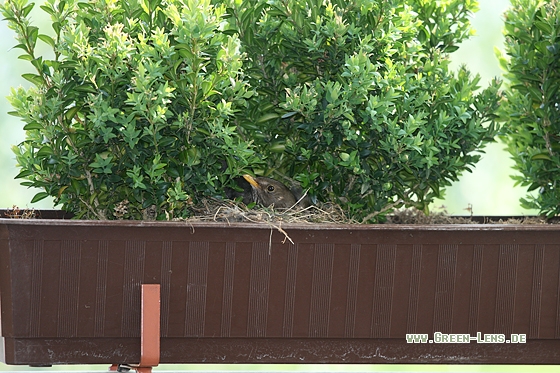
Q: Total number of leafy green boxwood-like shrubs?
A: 3